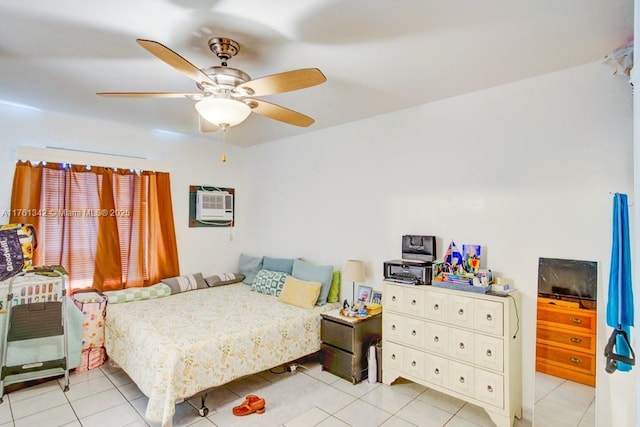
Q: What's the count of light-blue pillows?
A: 3